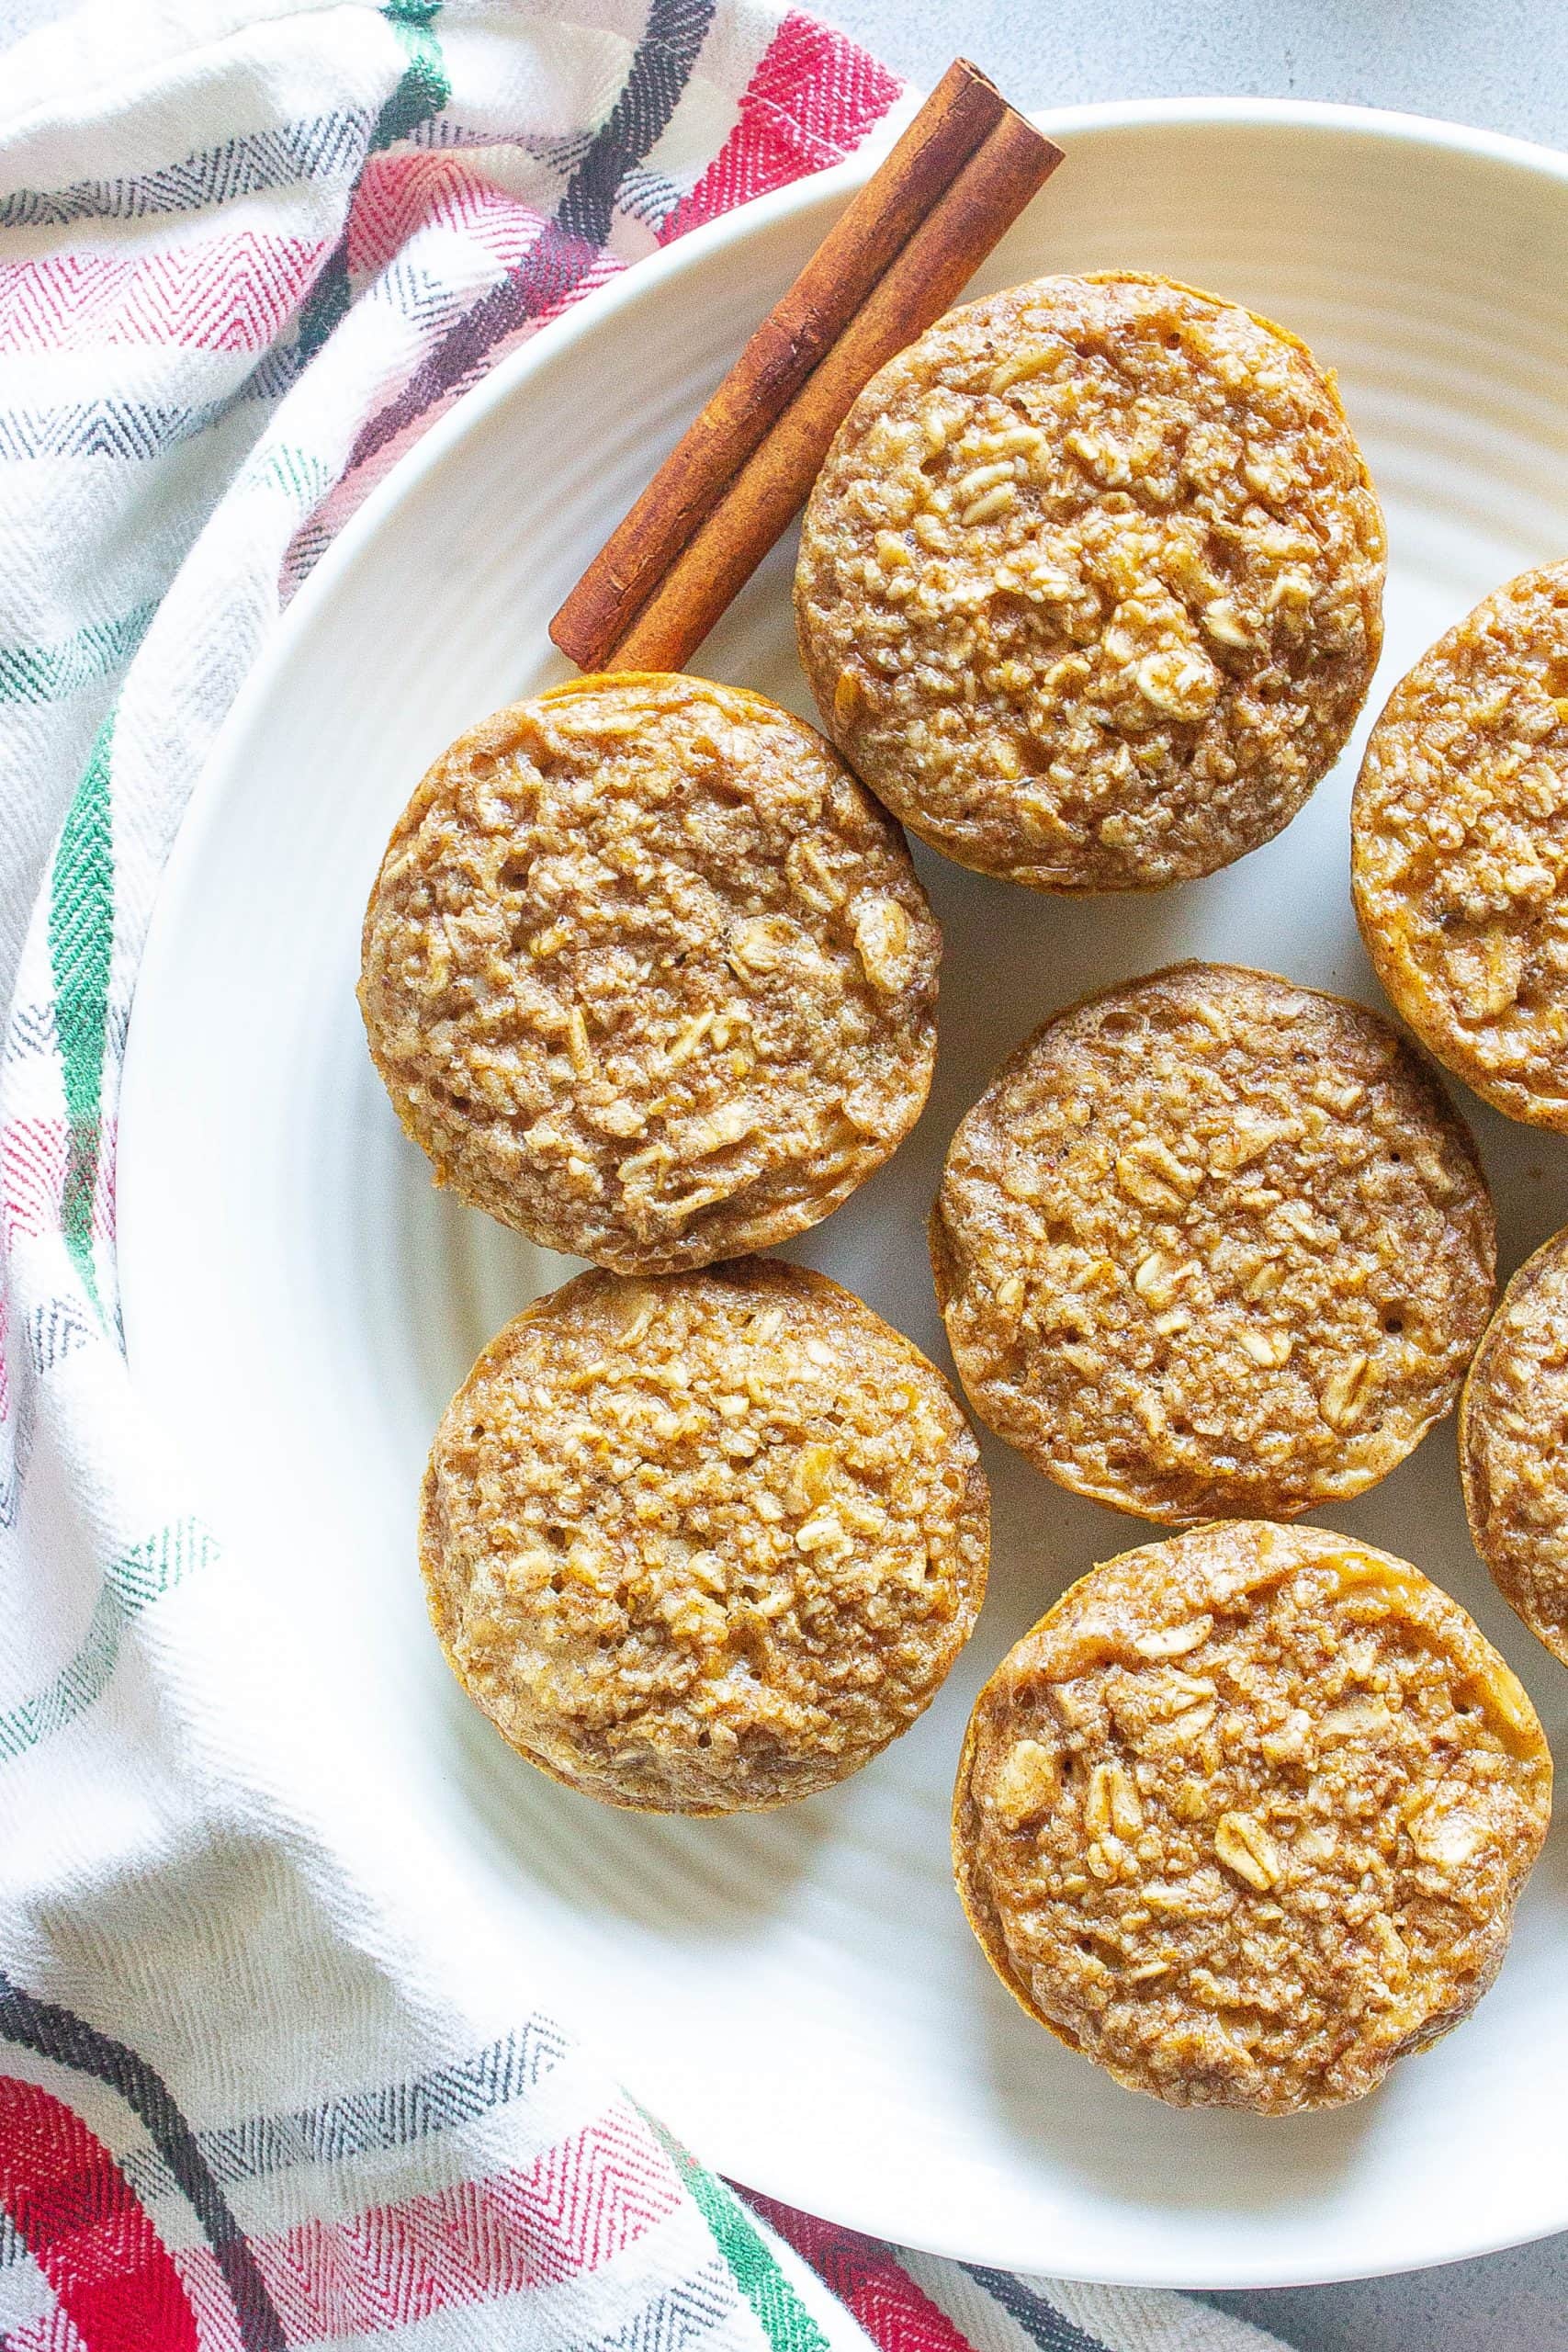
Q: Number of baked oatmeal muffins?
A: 7